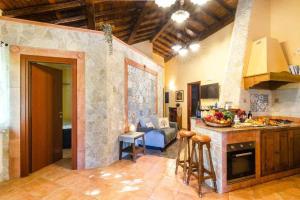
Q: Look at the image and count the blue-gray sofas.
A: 1